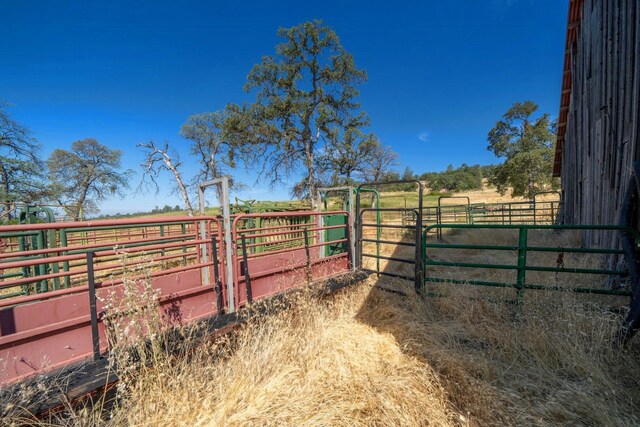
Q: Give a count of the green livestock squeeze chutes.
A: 1